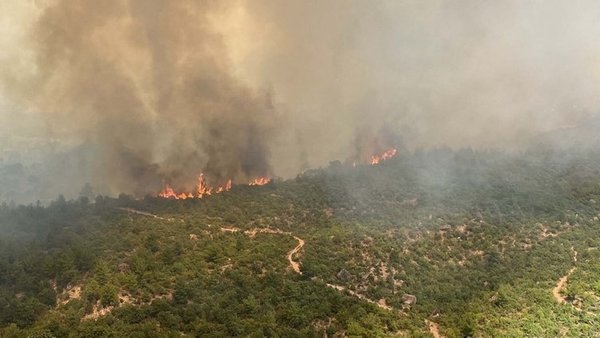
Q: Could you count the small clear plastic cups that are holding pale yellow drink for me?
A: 0